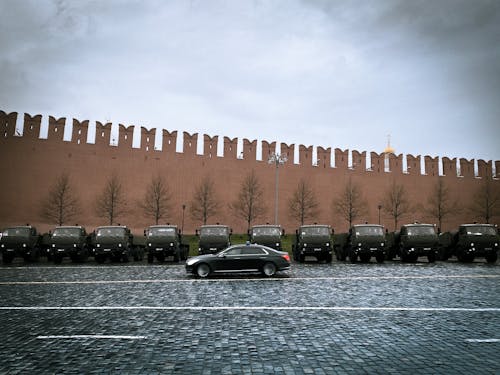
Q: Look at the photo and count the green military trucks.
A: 10